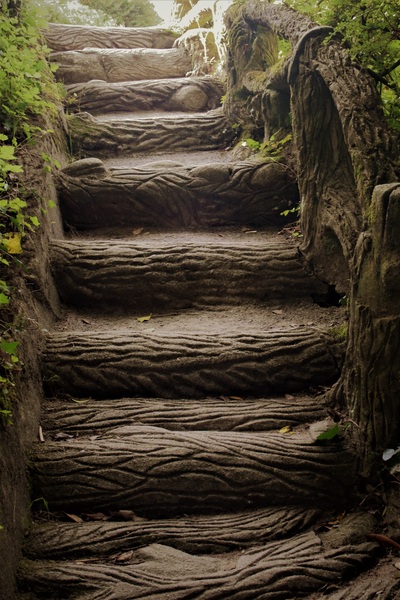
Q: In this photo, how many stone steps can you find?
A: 11